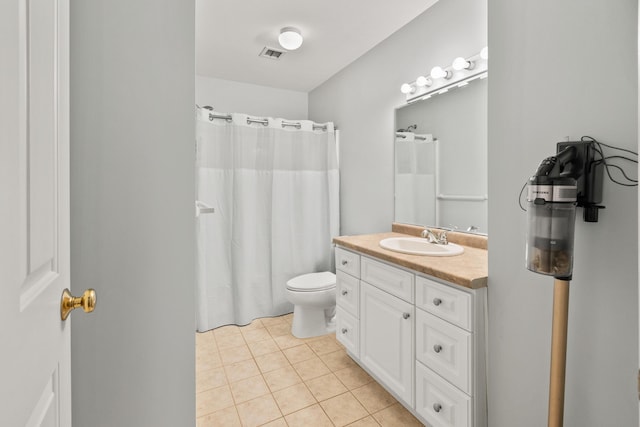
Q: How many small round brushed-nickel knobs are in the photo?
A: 7